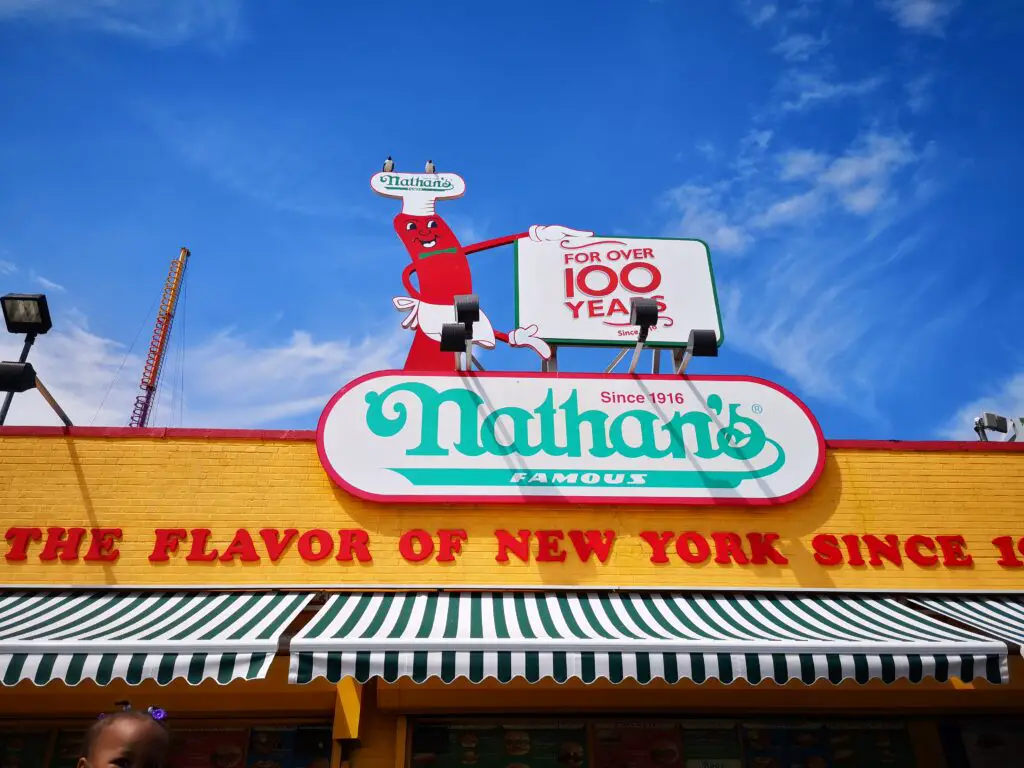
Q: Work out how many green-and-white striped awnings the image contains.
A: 3